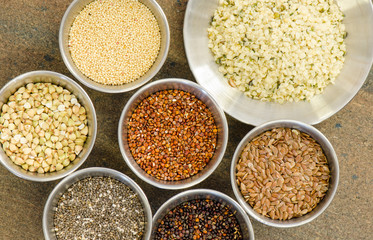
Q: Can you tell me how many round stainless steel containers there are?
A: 7